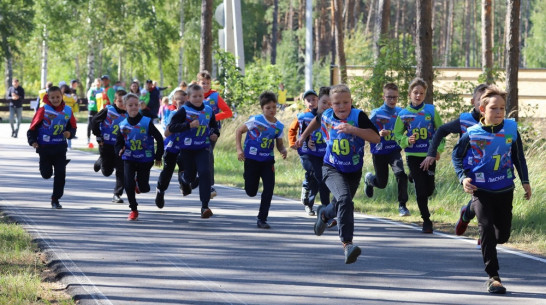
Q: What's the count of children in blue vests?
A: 14